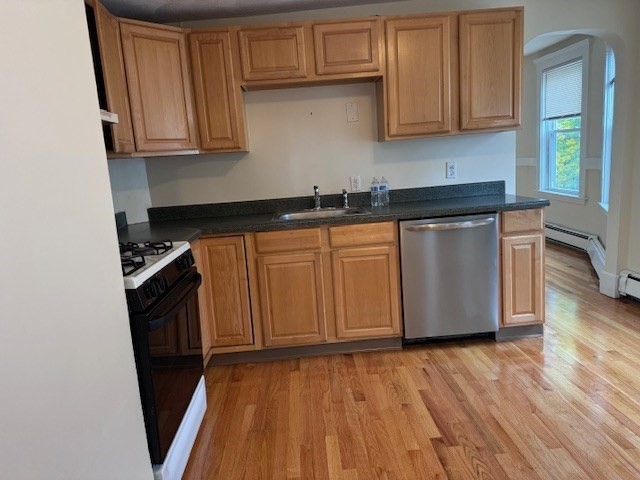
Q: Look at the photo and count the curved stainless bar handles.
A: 1